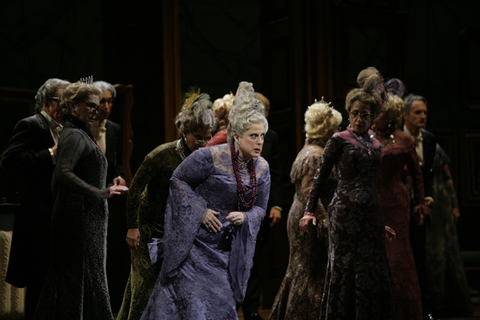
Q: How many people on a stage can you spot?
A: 12